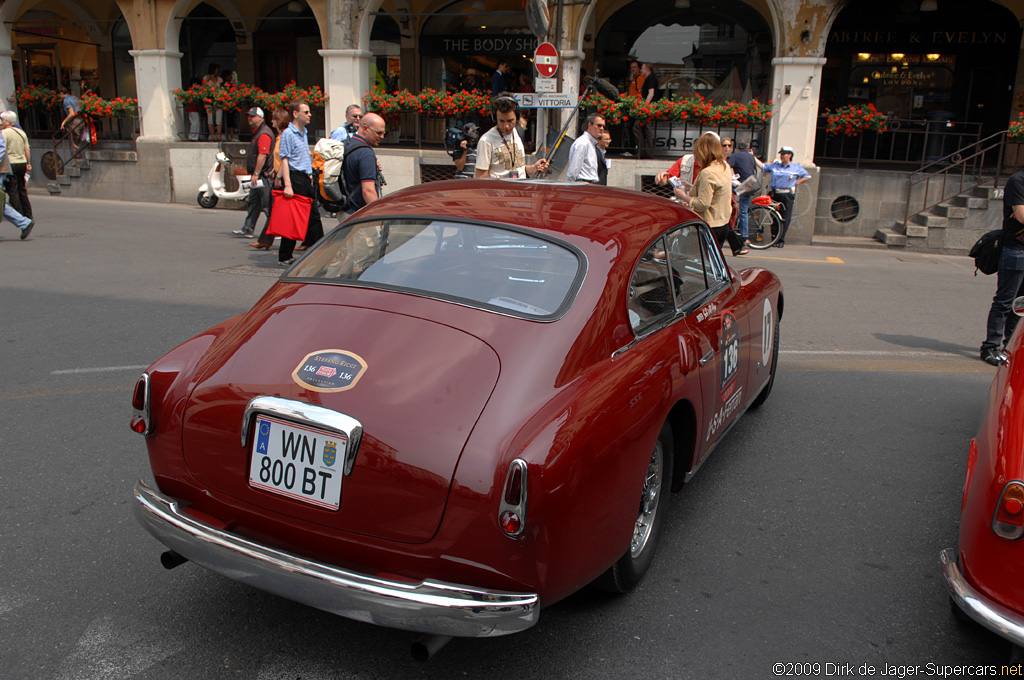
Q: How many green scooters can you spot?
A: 0